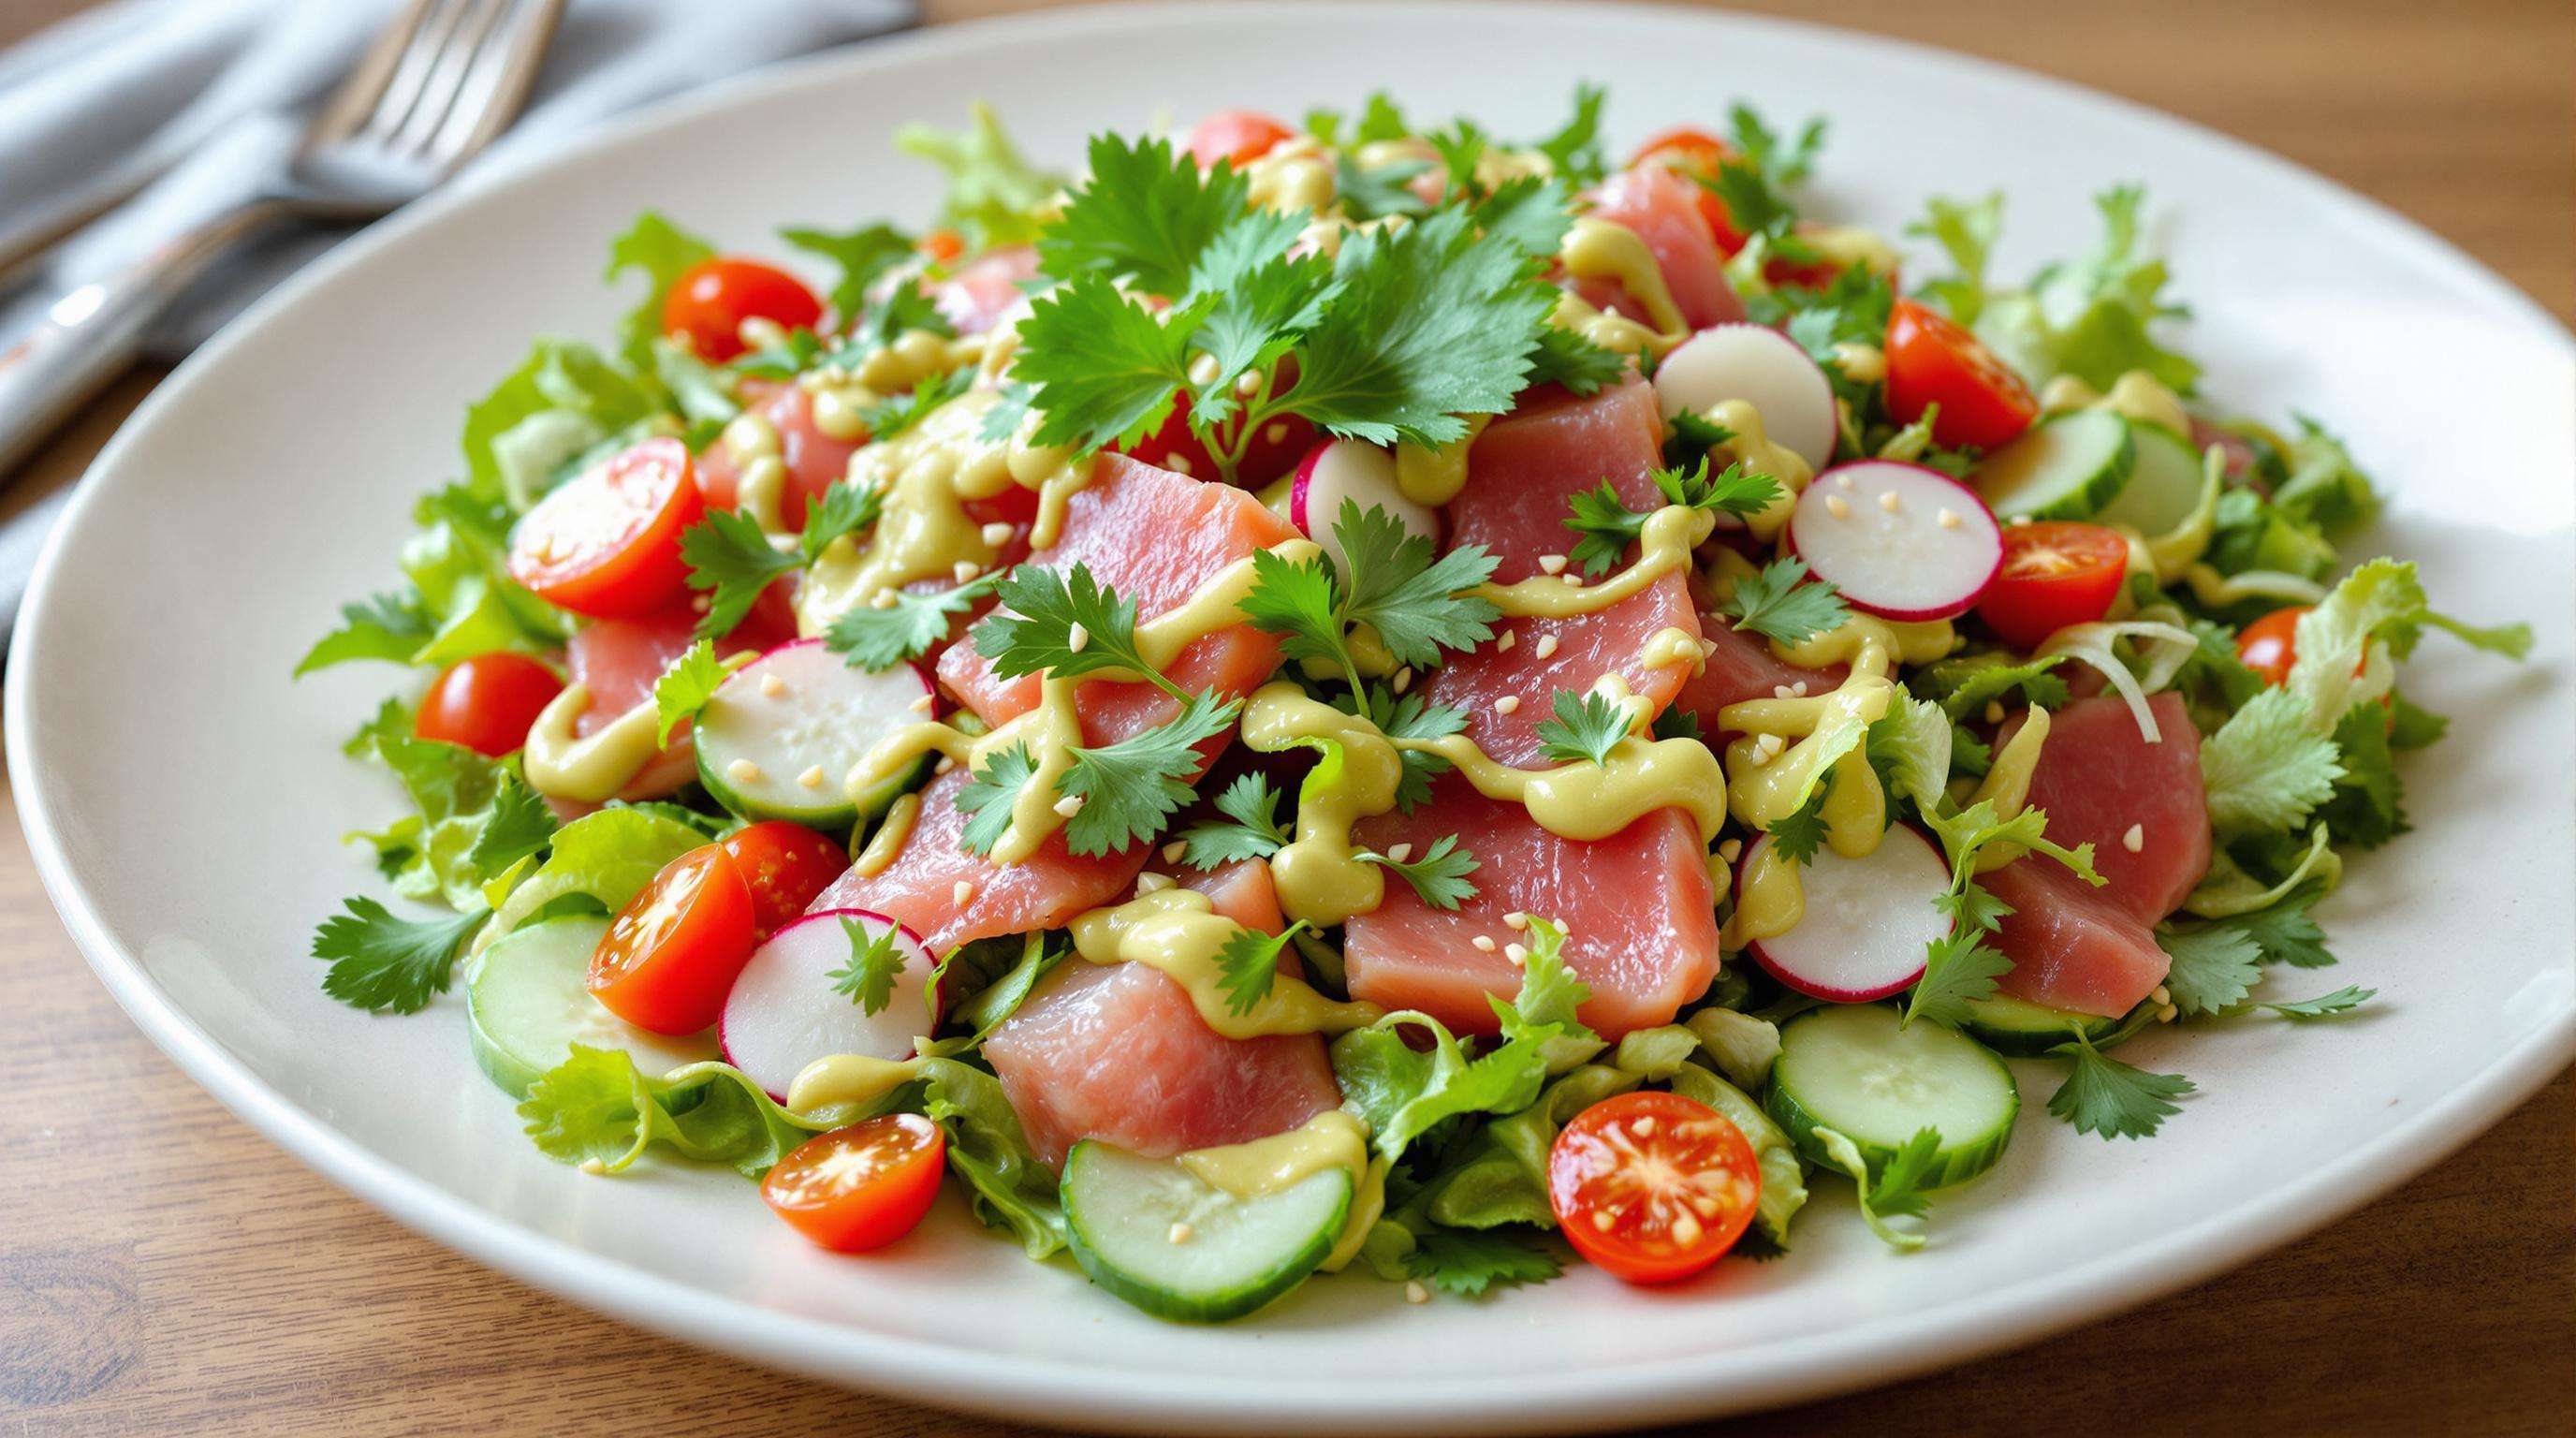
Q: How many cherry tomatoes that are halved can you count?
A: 6